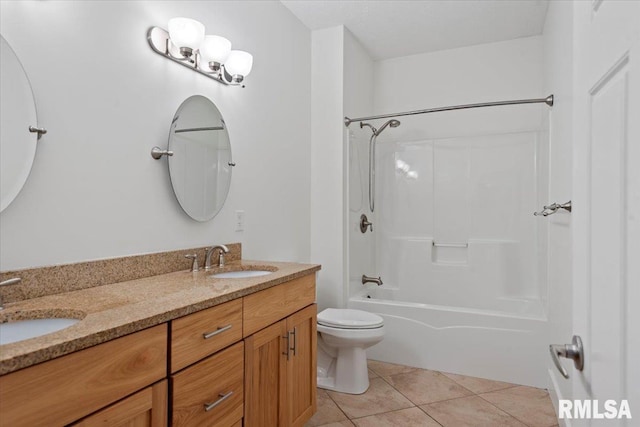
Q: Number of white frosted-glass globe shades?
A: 3